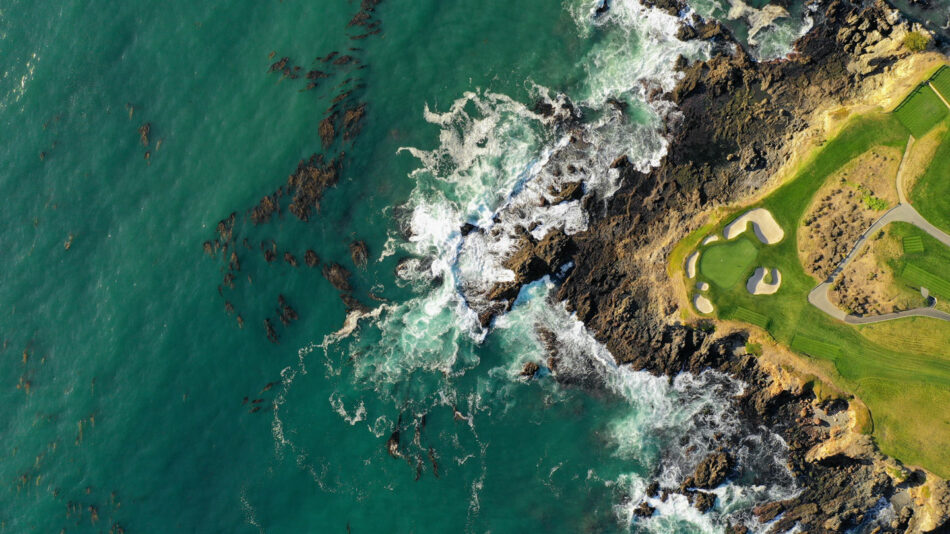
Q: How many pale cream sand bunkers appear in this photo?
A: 6